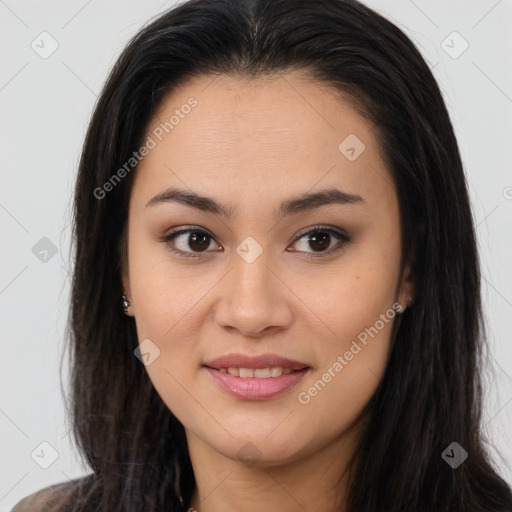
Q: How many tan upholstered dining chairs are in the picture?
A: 0